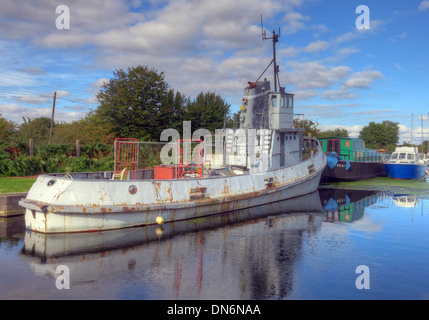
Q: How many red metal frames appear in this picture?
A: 2